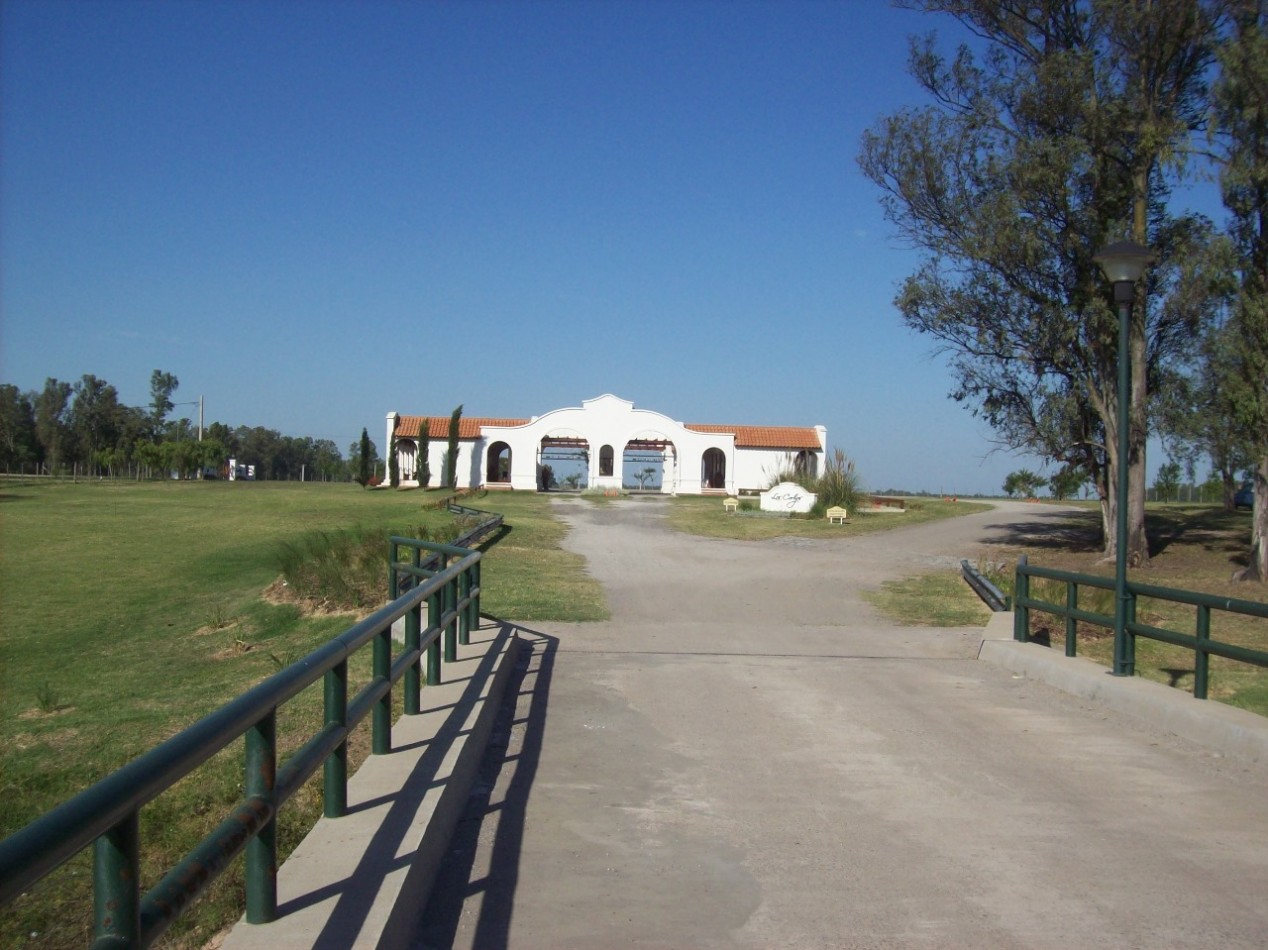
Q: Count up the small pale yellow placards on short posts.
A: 2